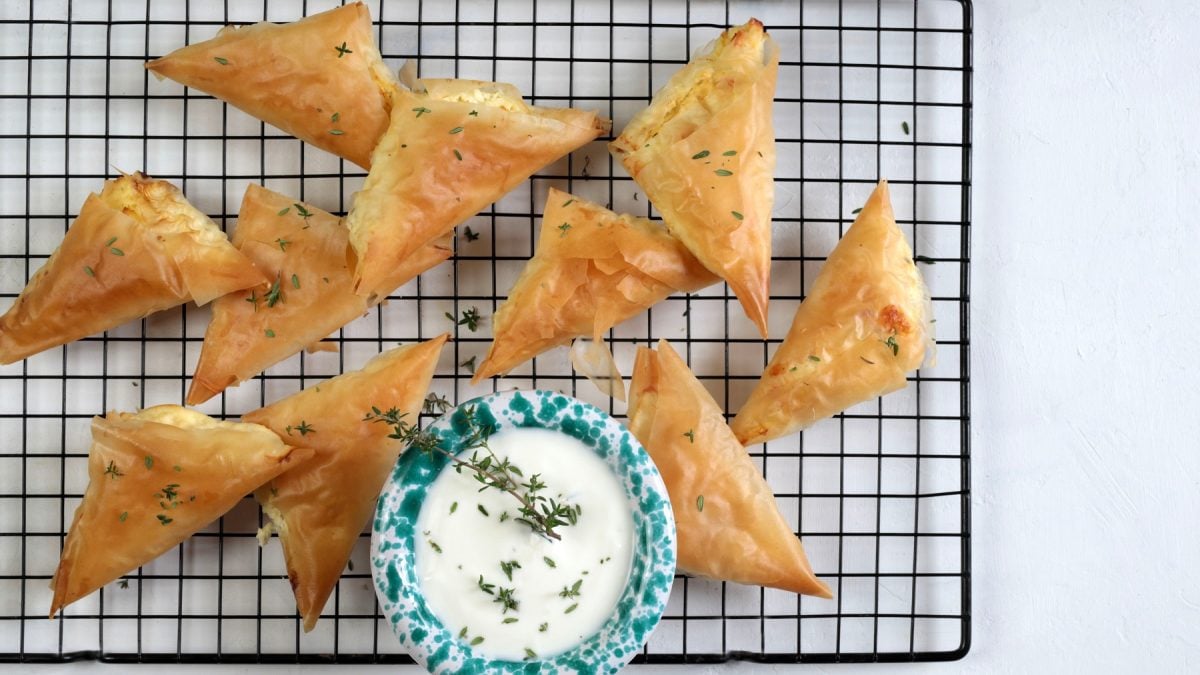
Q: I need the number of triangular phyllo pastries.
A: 10